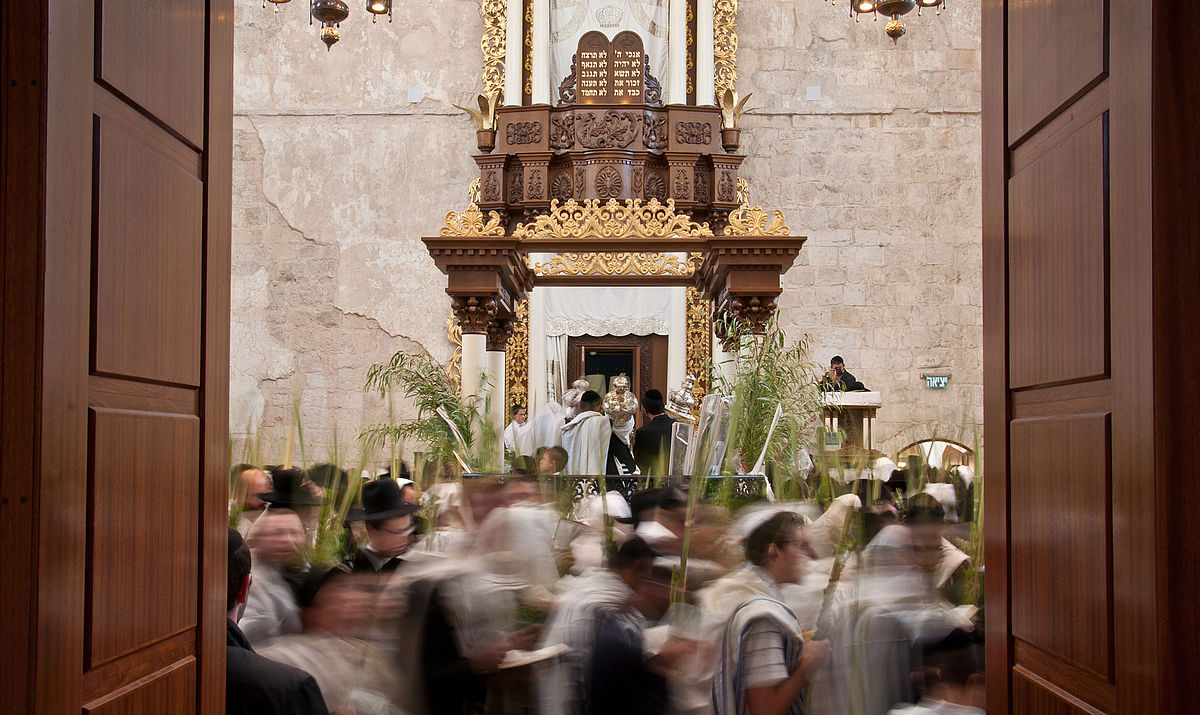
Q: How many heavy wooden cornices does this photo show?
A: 2